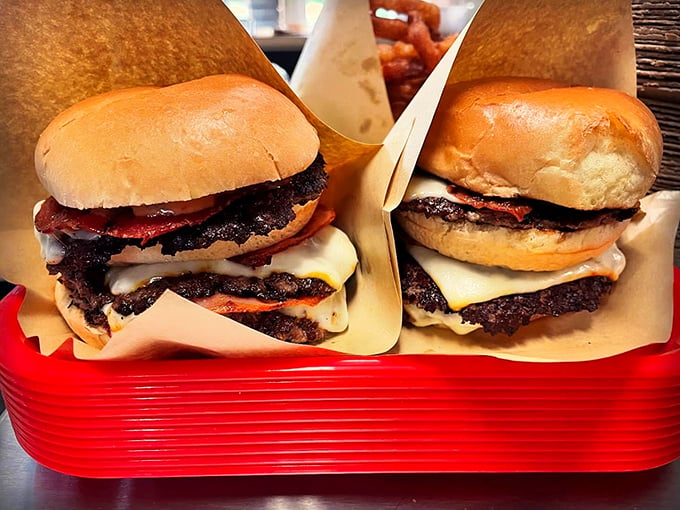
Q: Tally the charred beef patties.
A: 5